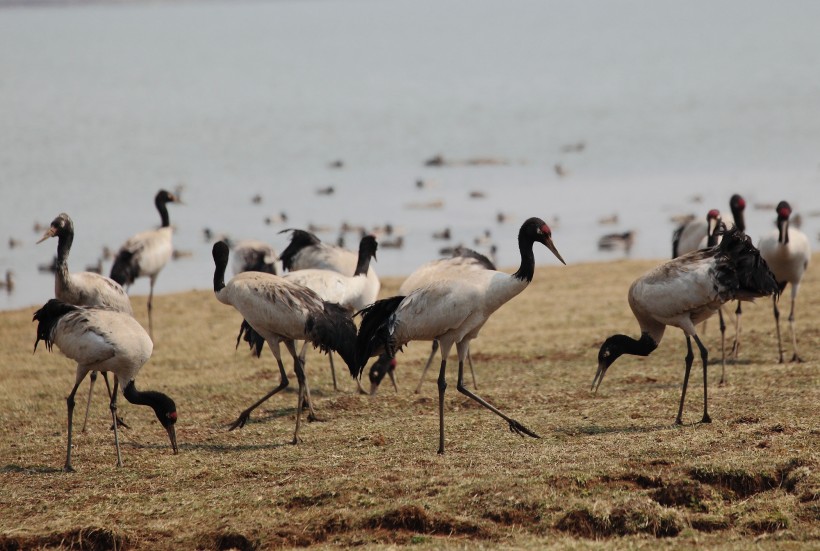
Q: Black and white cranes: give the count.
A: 13